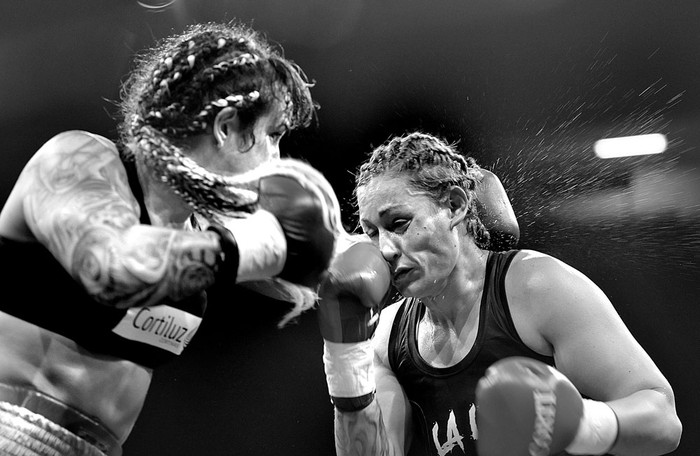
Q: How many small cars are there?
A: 0